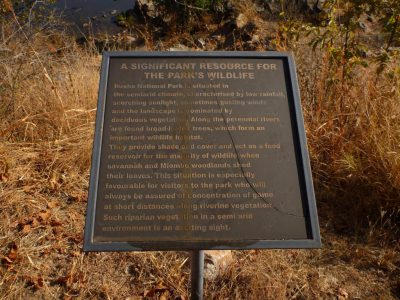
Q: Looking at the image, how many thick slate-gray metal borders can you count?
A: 1